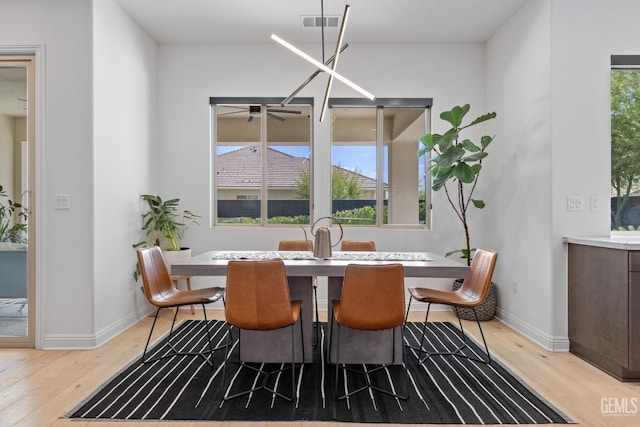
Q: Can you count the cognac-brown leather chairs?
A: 6